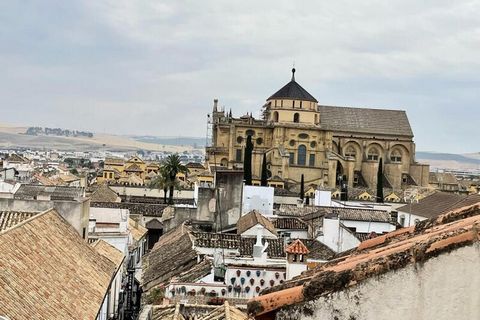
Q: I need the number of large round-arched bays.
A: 3